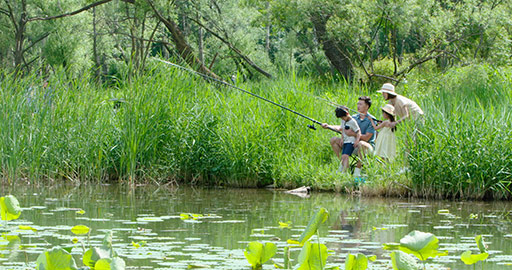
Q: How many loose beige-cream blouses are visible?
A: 1